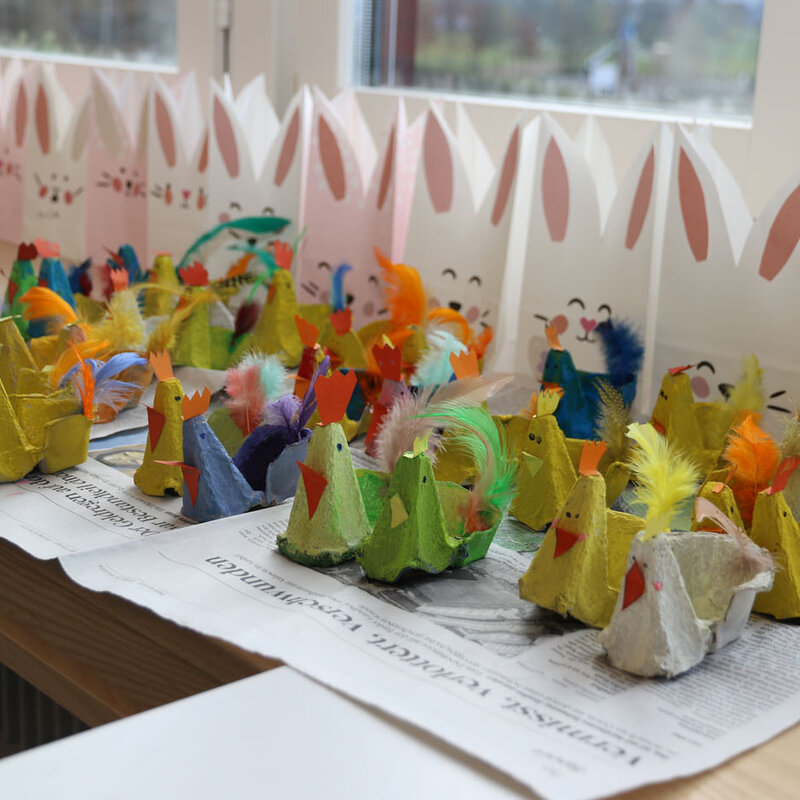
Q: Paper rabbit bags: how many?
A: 9